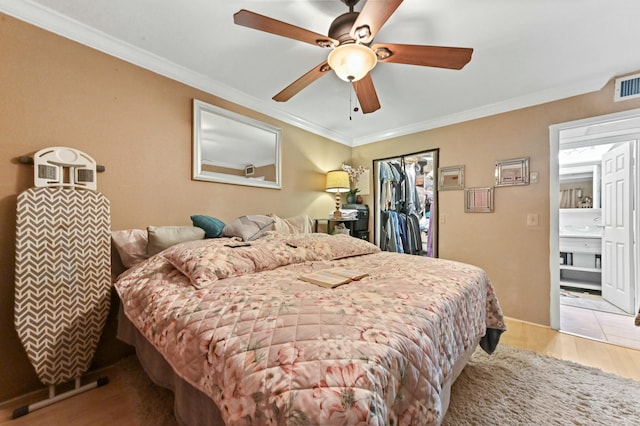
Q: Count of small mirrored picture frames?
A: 3